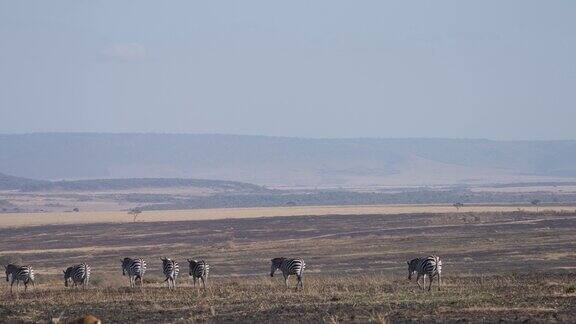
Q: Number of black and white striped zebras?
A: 7